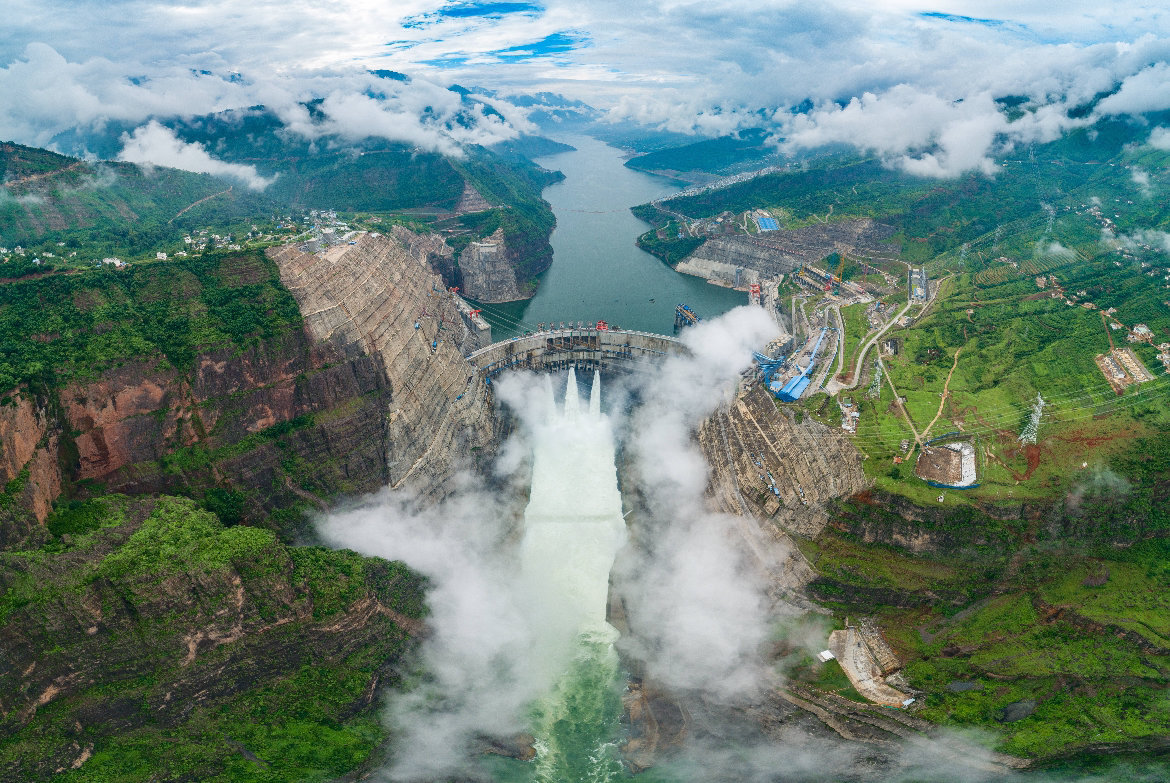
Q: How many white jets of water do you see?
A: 3